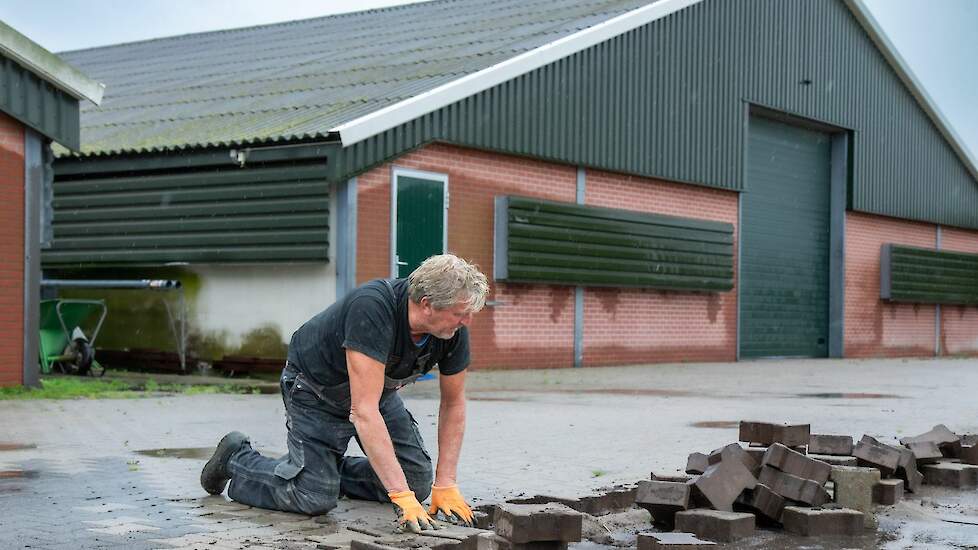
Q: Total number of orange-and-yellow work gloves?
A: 2